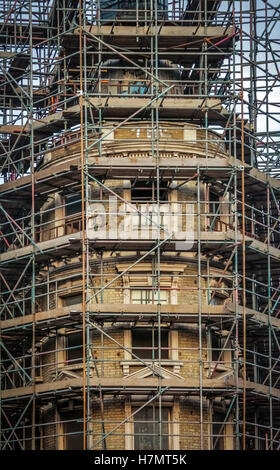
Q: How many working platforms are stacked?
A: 6